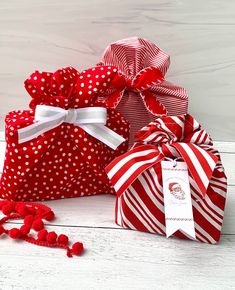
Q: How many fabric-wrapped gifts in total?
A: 3